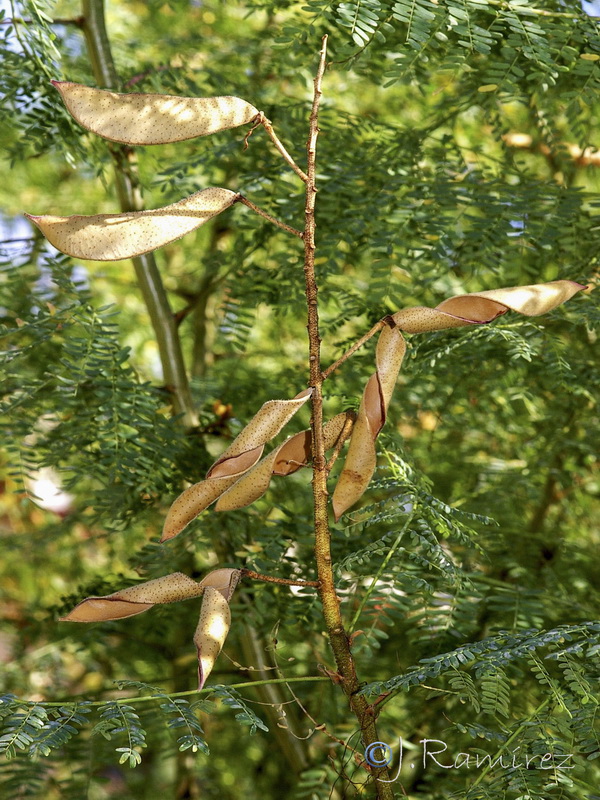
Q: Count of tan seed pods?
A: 8